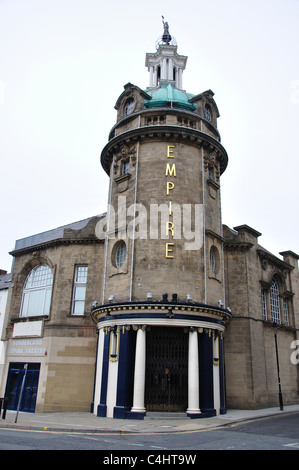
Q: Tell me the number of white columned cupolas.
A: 1